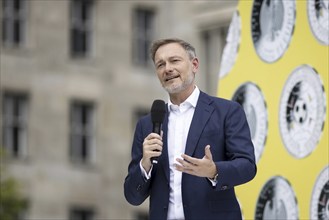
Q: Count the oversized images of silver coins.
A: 7